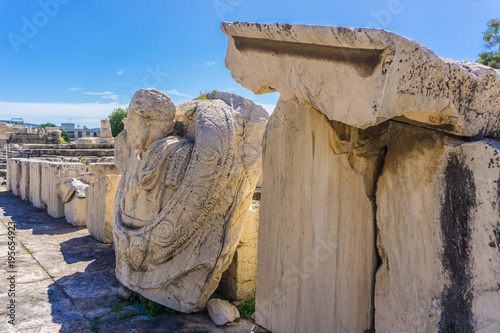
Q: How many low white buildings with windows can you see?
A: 1